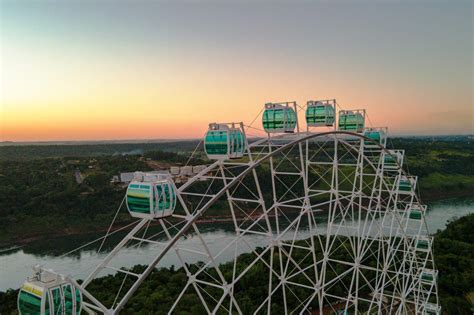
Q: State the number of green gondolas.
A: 13